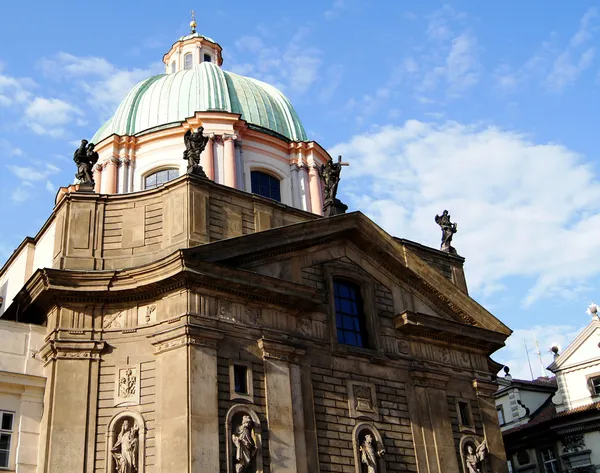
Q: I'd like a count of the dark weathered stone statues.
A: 4